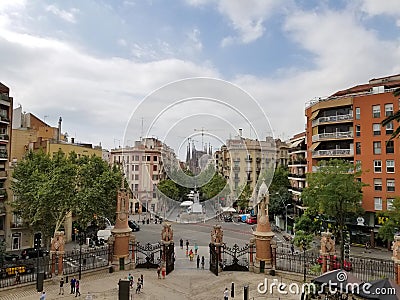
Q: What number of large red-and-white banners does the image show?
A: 0